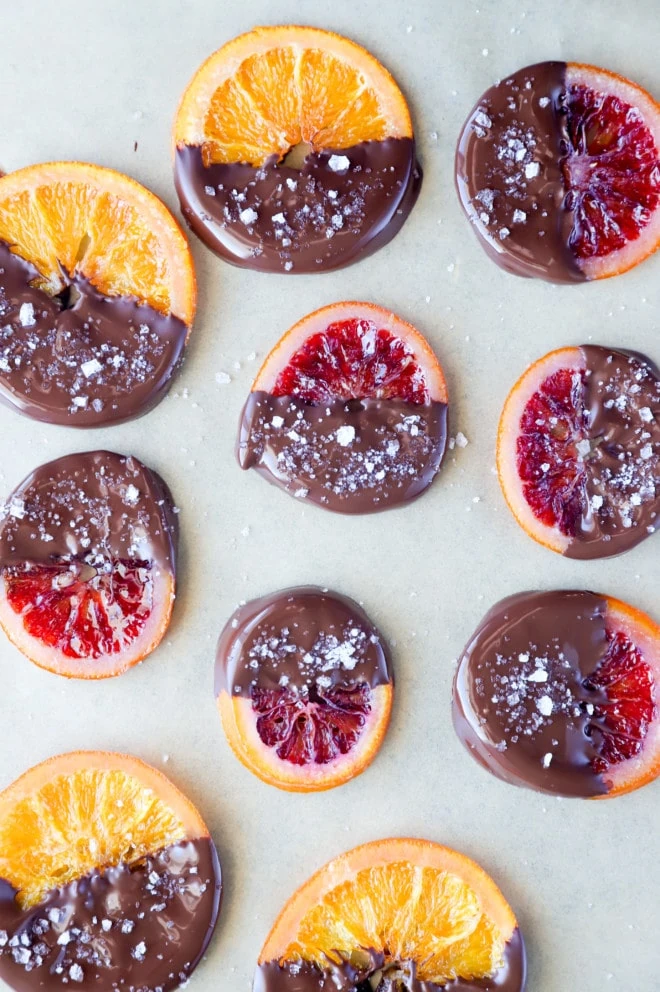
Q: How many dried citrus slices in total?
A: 10